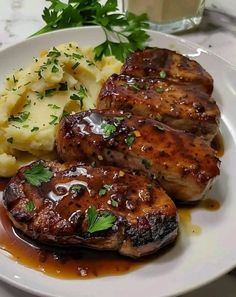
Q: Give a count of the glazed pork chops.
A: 4